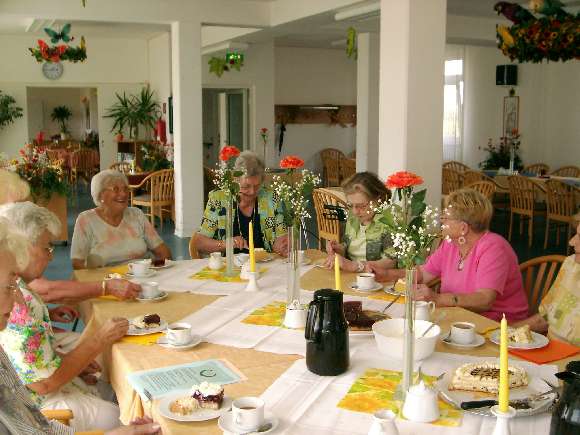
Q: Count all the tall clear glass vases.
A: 3